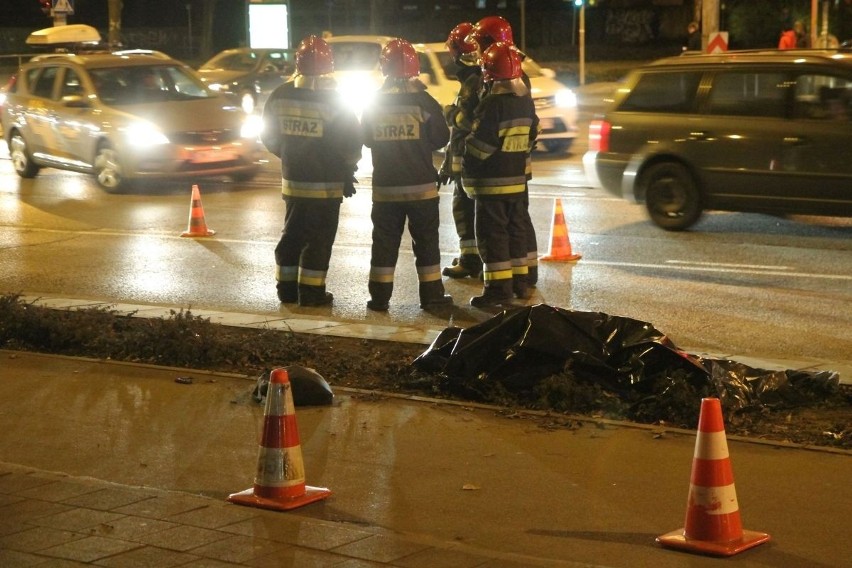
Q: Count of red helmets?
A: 5